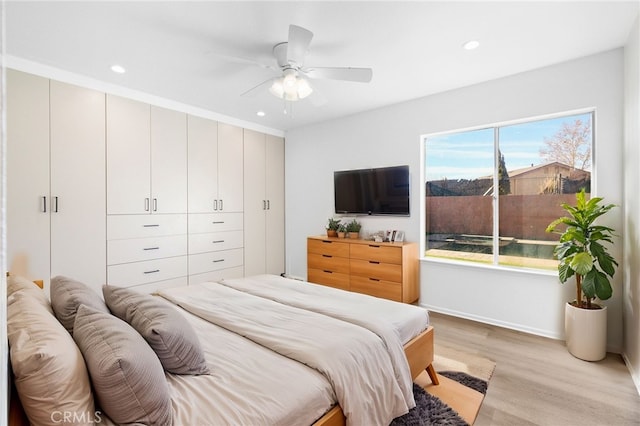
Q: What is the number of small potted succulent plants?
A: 3